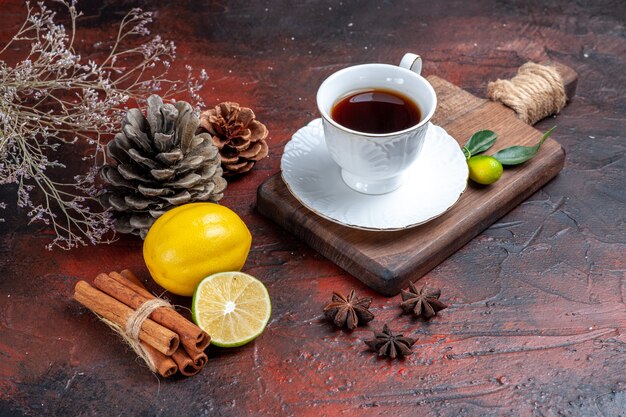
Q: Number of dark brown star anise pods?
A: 3